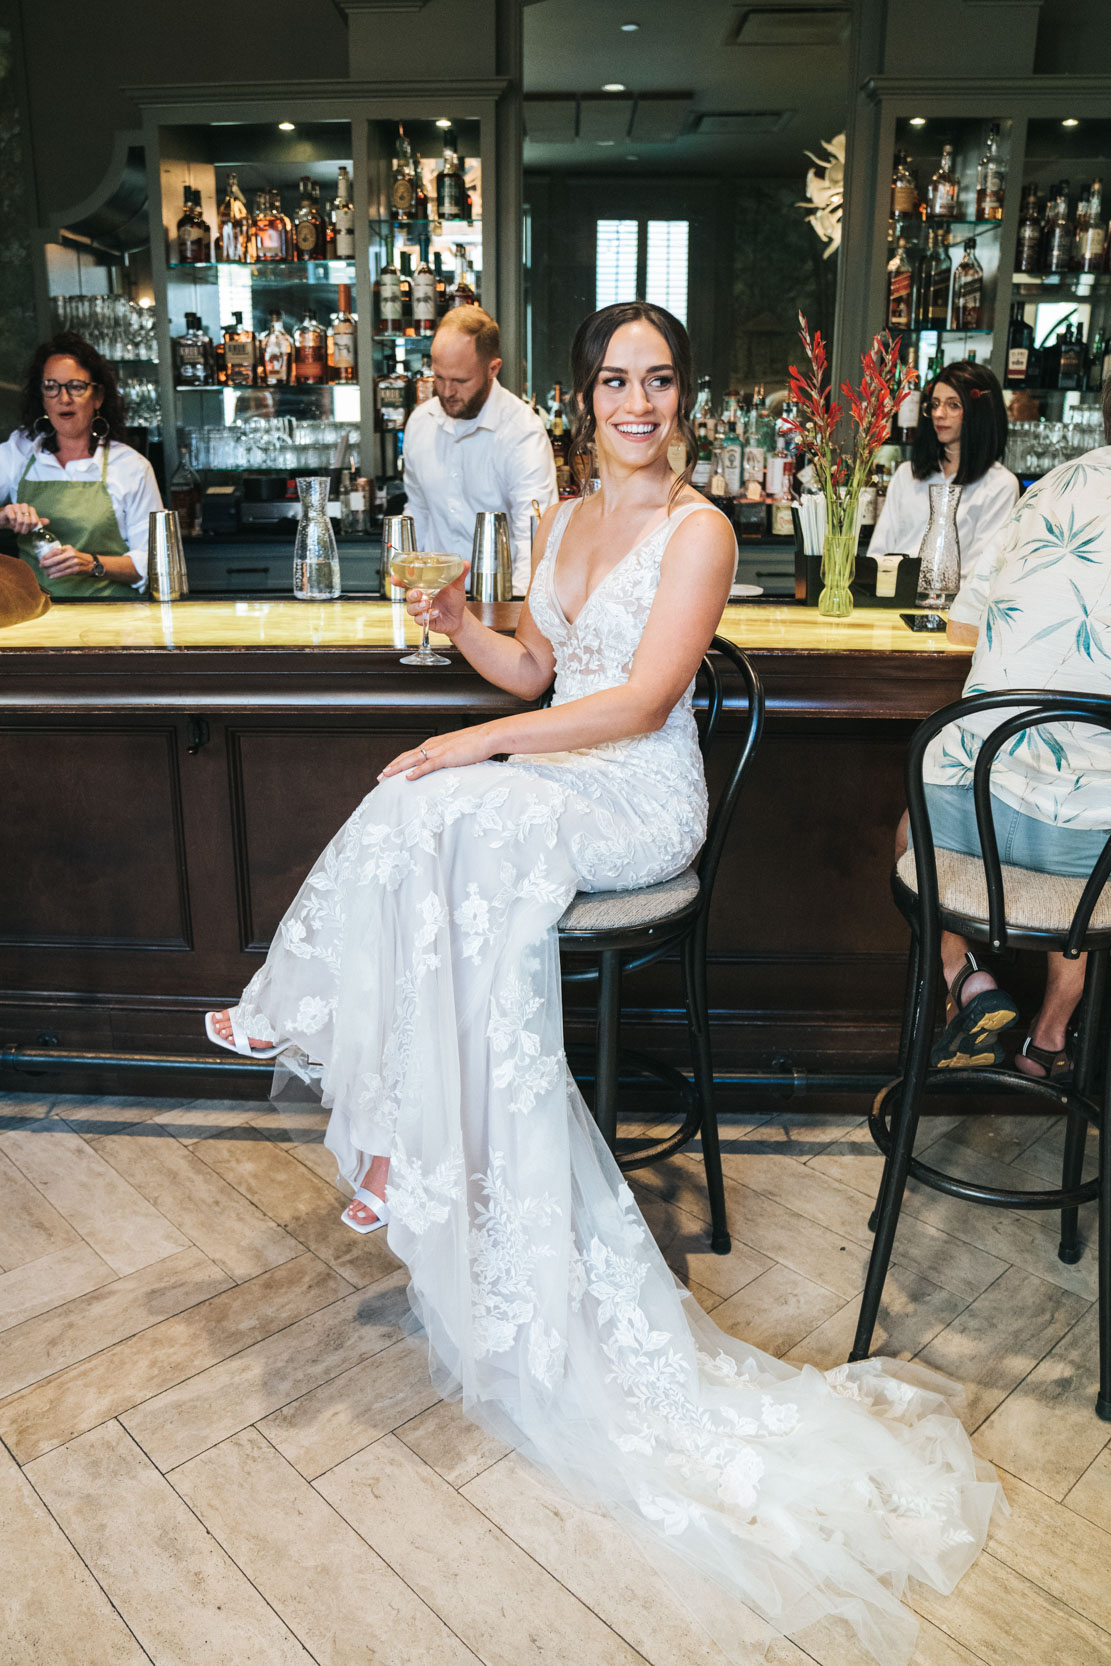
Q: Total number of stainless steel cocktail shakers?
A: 3